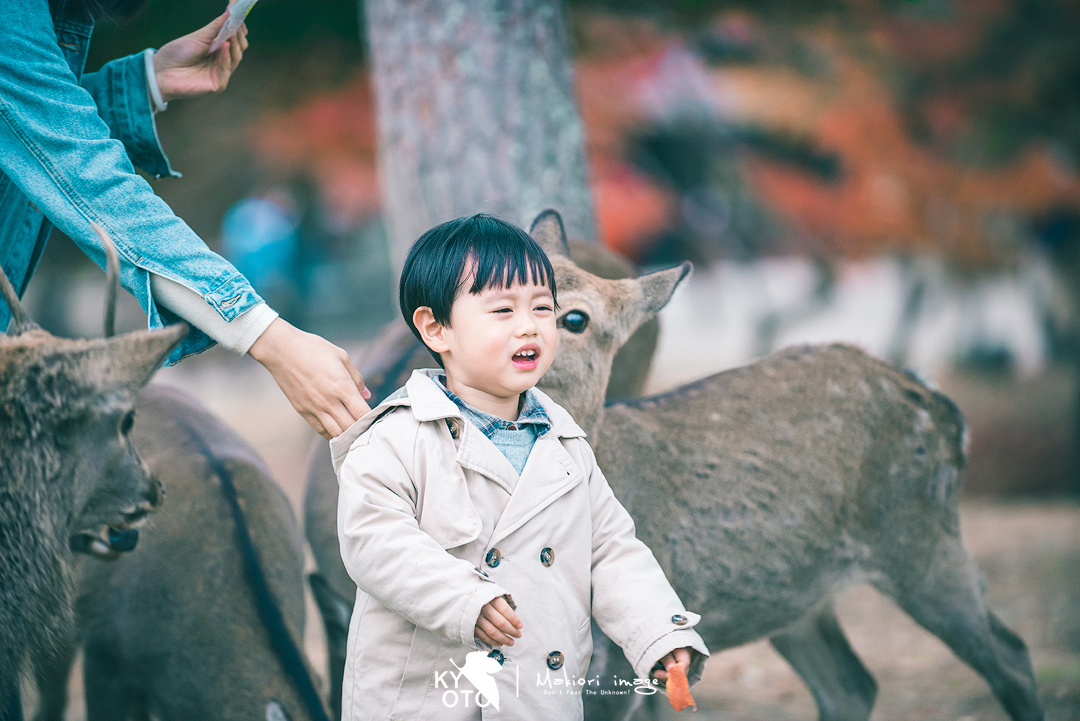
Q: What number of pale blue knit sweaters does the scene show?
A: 1